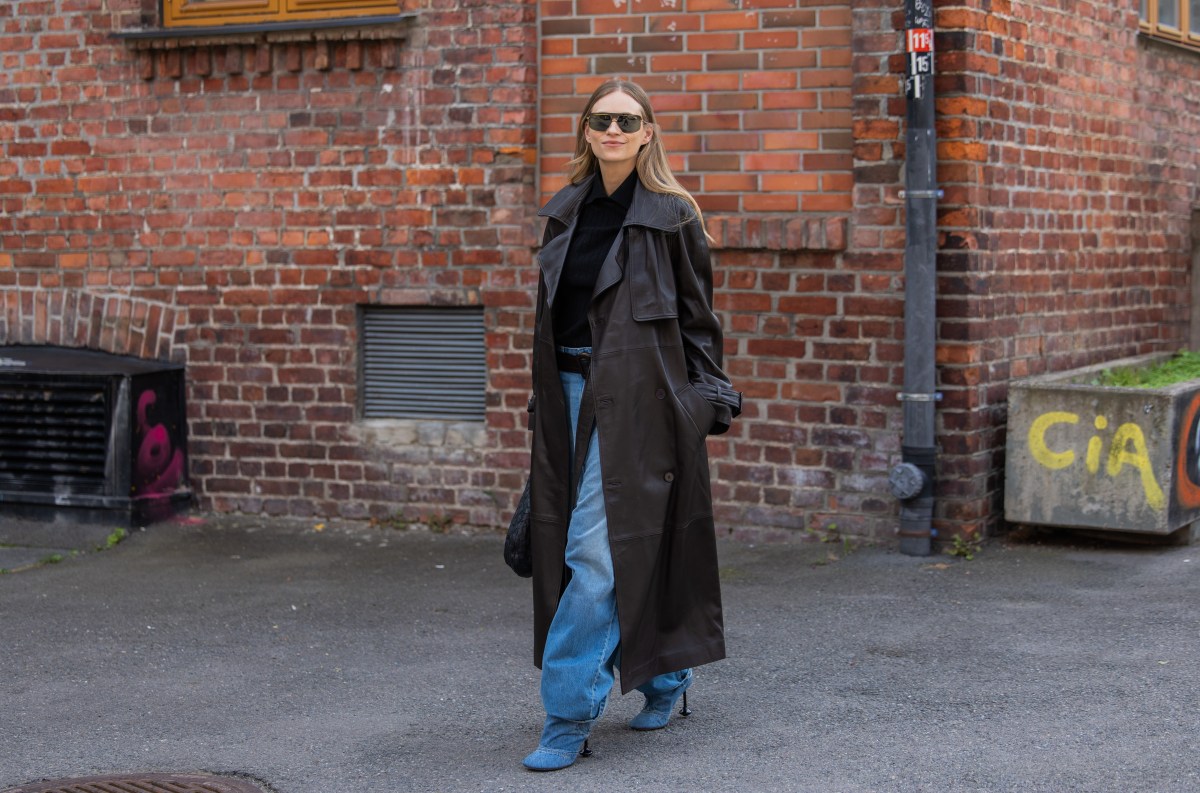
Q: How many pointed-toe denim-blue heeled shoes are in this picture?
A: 2